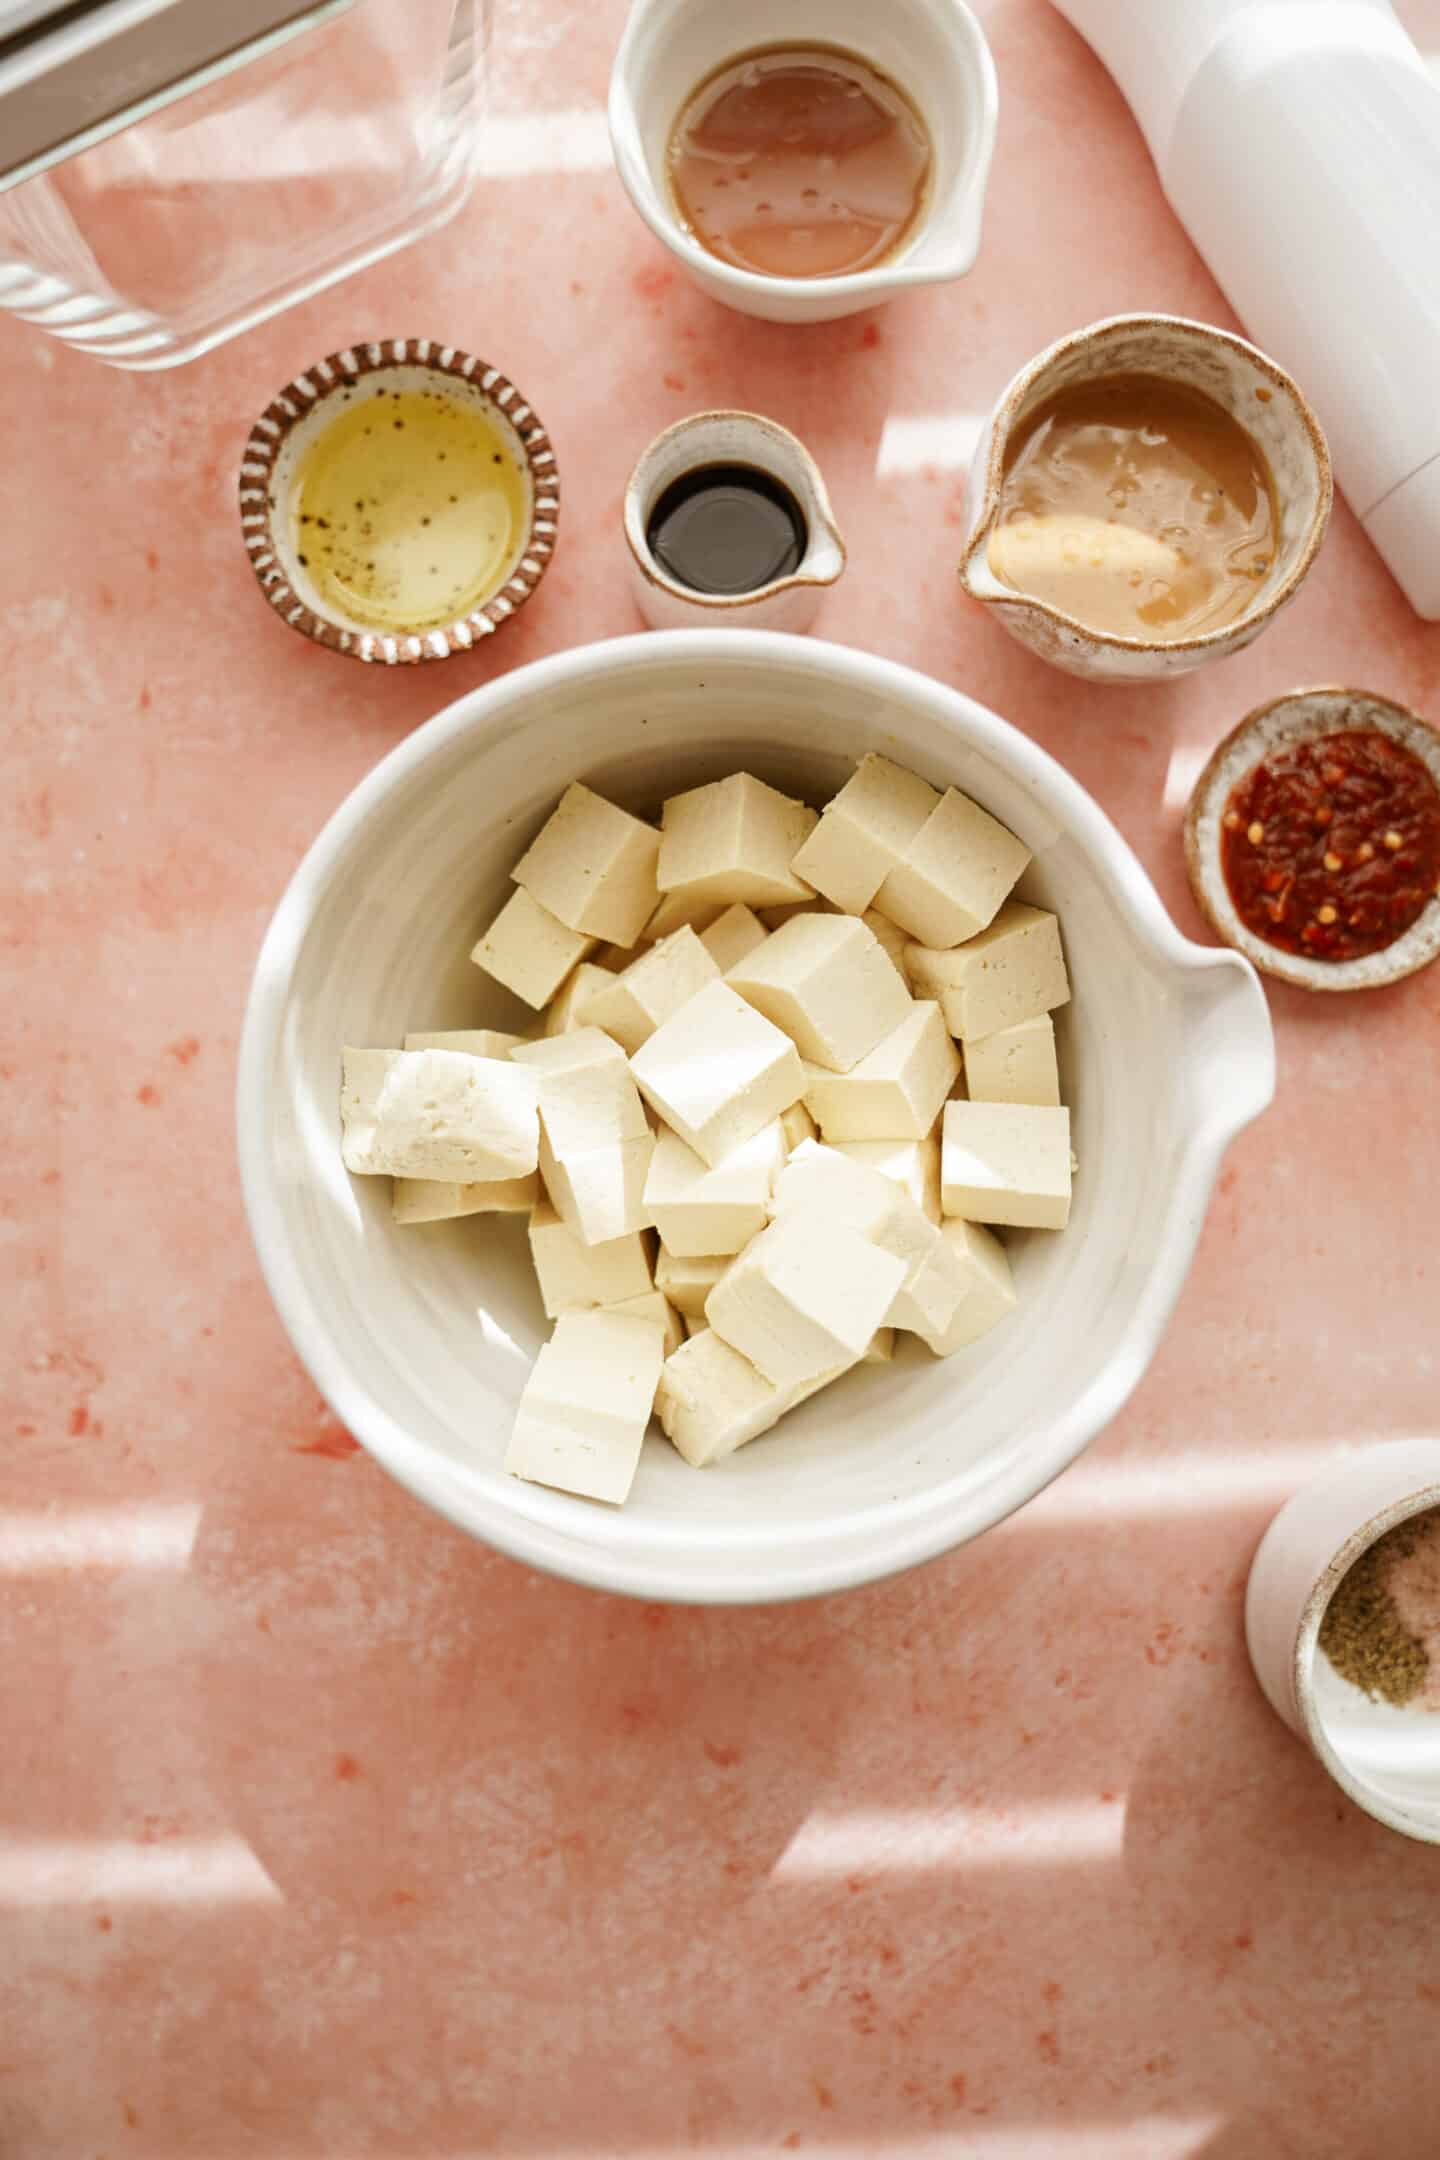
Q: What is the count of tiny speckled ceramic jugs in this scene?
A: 2